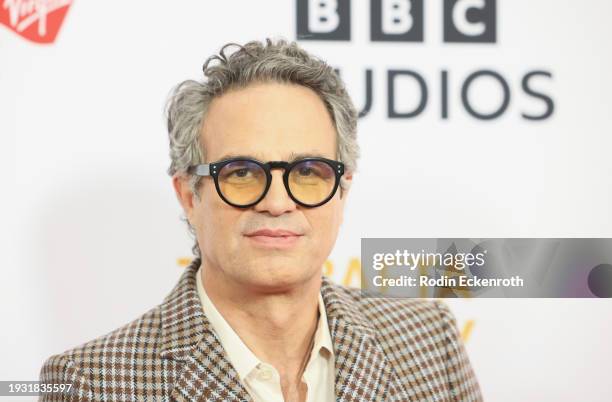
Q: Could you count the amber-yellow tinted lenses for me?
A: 2